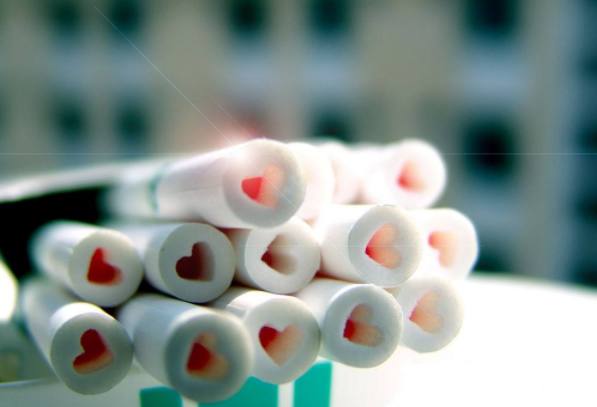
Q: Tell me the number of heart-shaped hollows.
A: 12